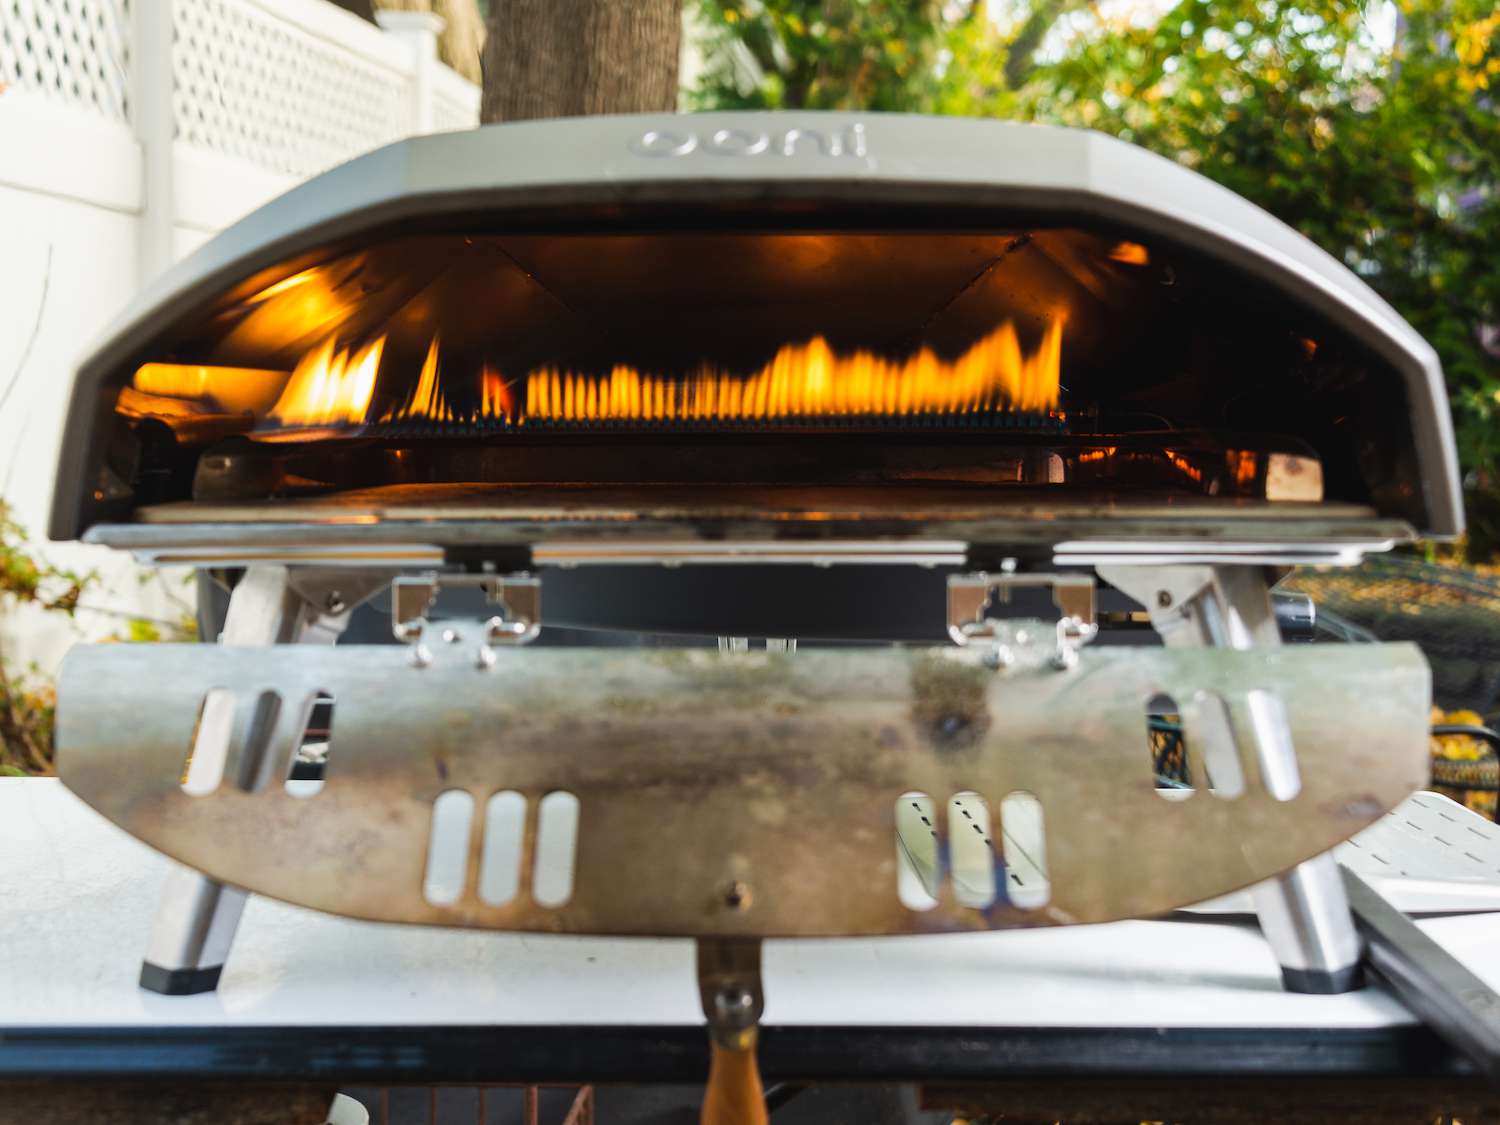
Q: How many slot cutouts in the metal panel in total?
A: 12